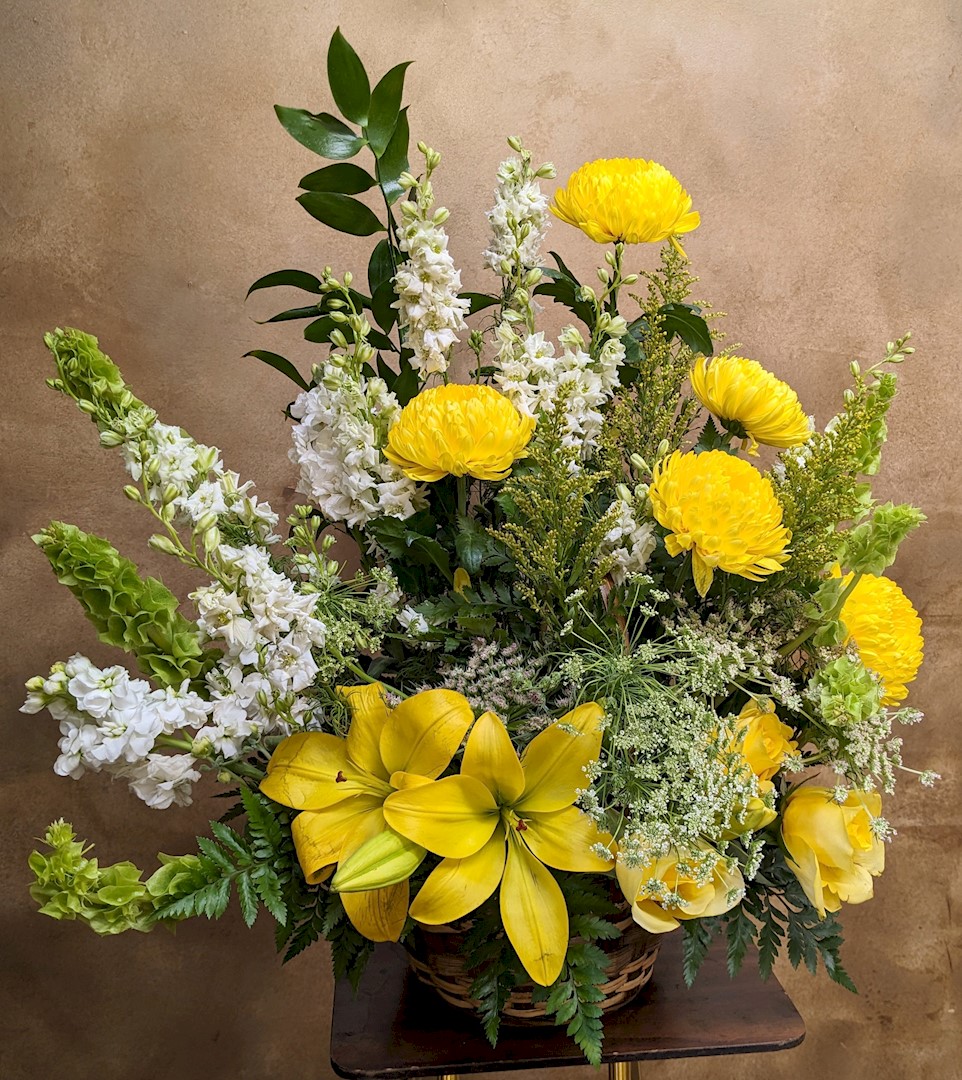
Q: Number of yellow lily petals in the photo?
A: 12